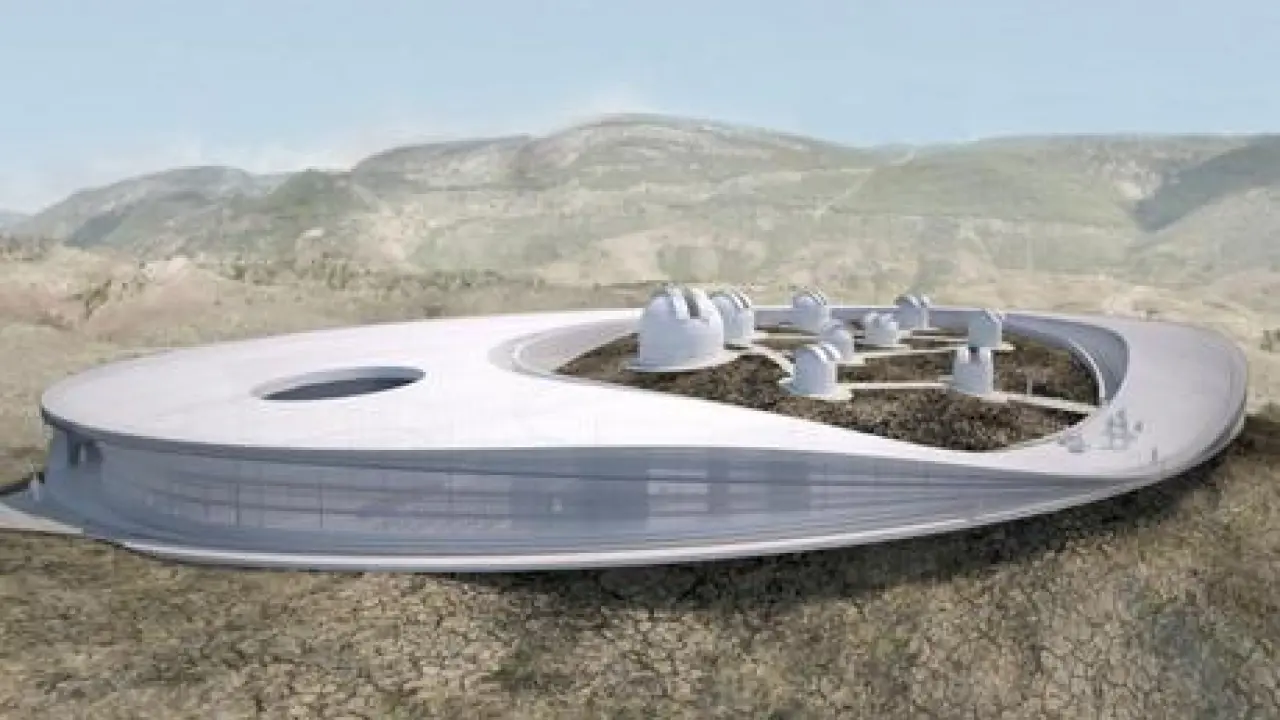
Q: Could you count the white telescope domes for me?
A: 9